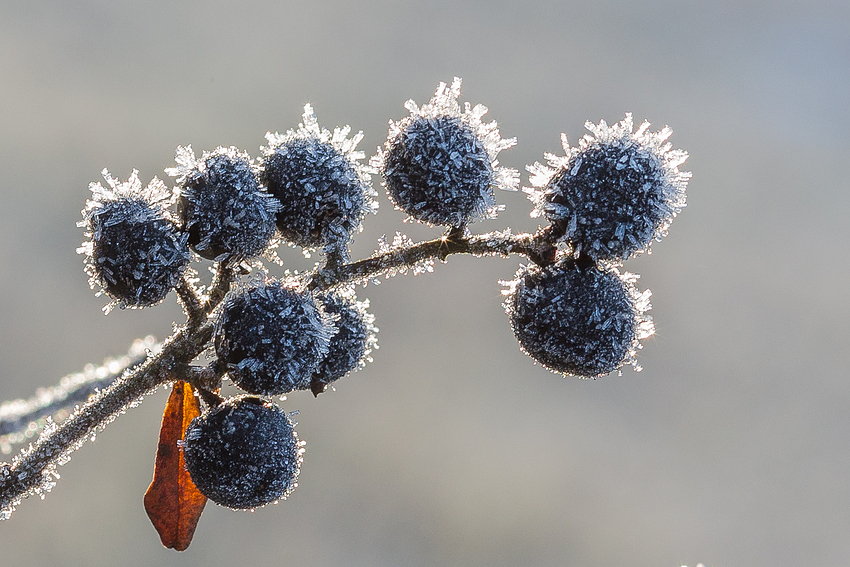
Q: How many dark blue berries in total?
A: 9